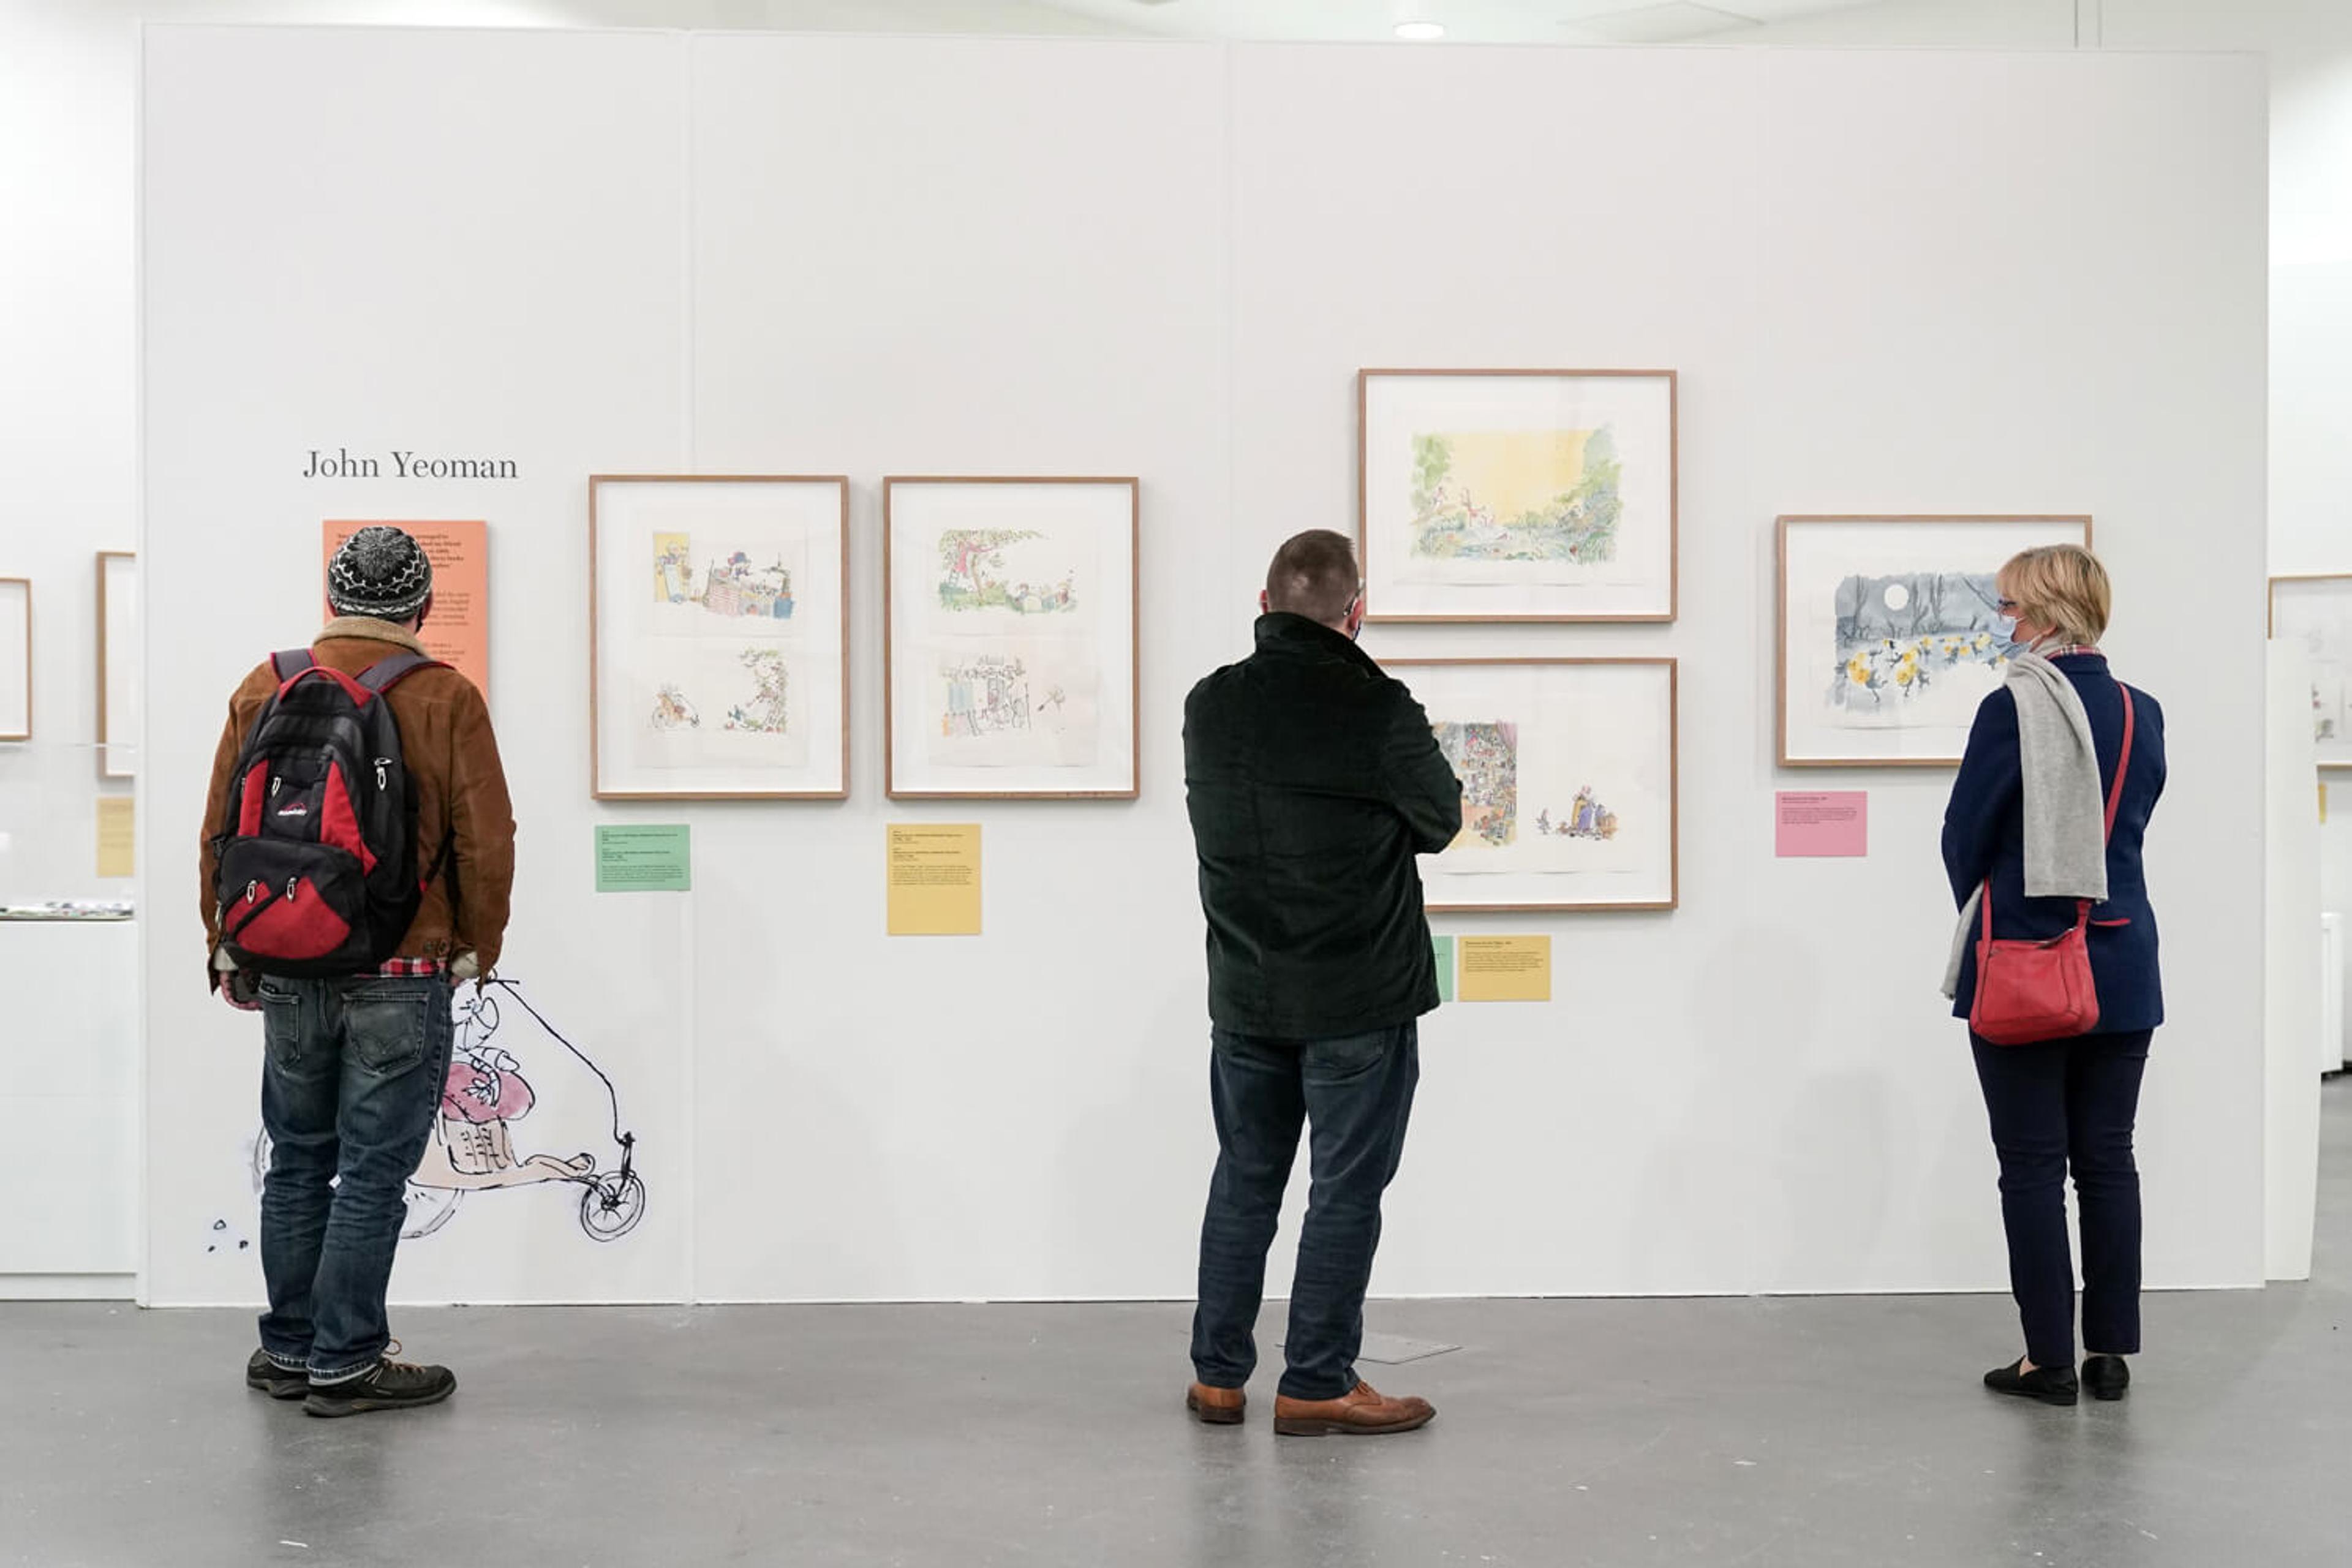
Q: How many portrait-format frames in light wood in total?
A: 2